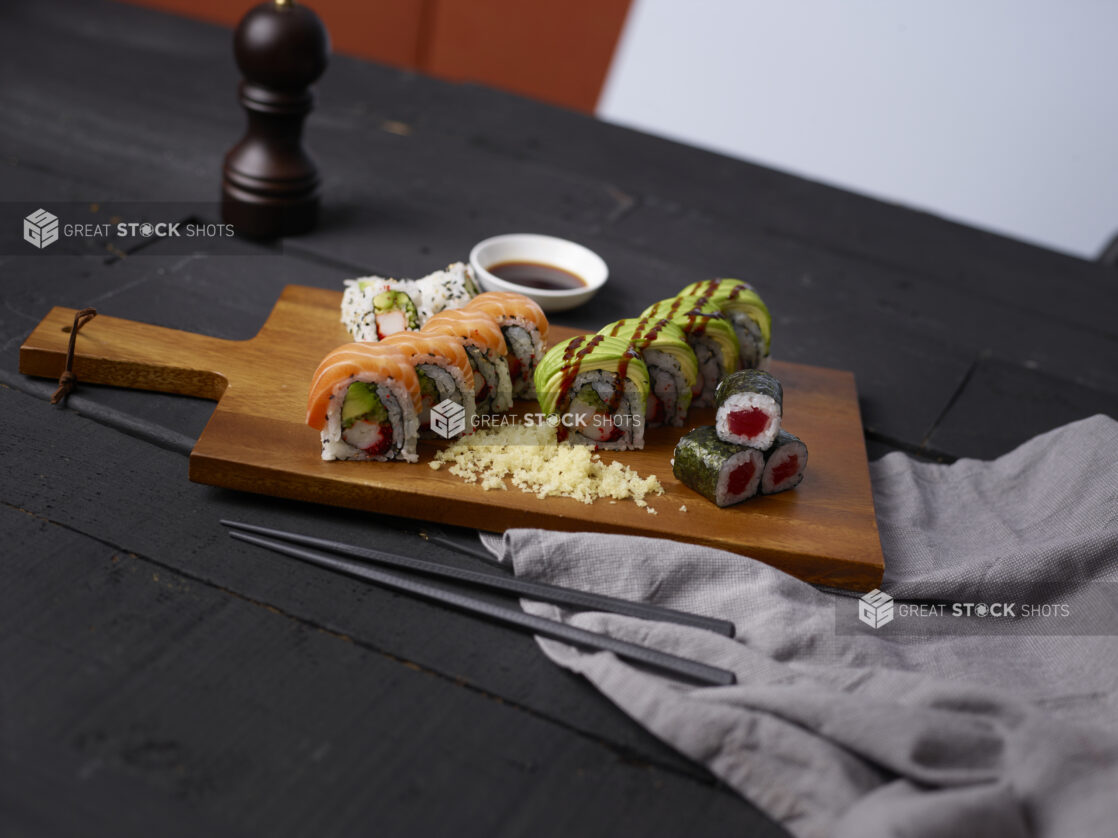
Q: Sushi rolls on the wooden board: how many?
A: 13